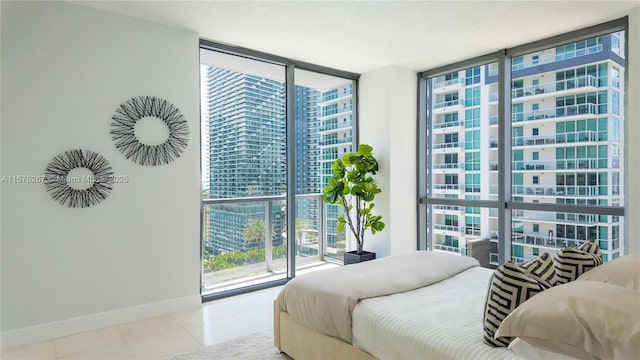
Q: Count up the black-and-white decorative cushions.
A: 2